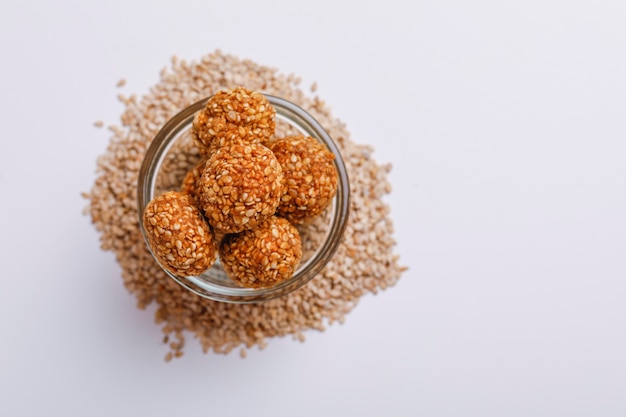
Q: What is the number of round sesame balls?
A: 6